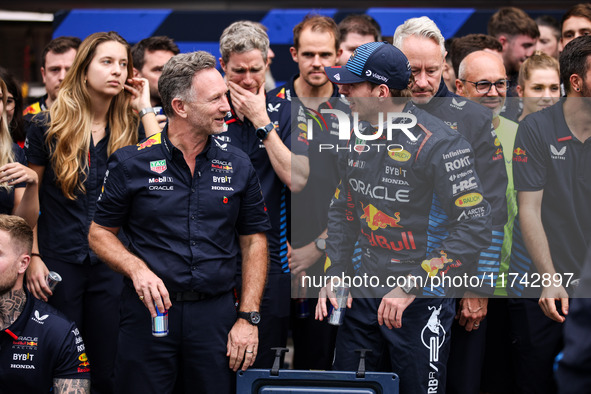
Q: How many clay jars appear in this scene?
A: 0